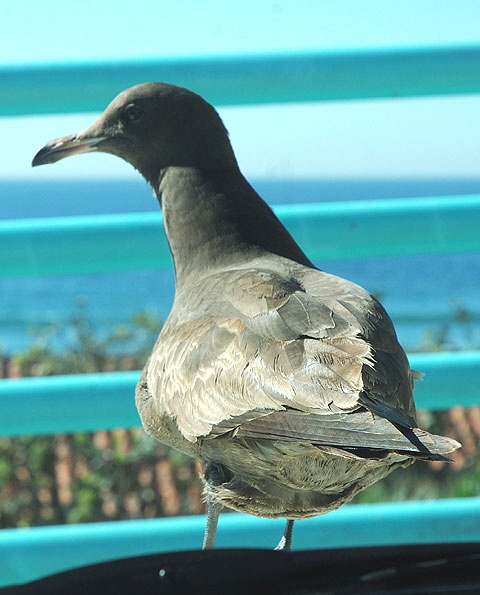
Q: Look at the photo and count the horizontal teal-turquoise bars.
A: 4